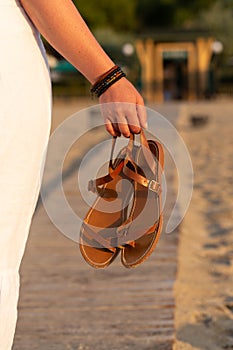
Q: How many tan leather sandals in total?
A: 2